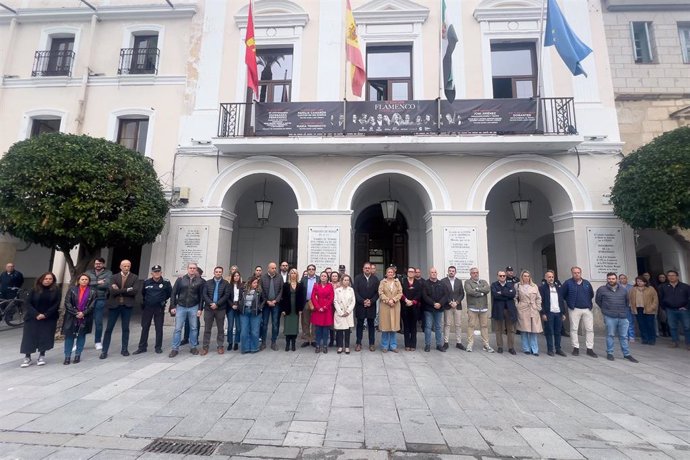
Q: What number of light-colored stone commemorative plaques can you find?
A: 4